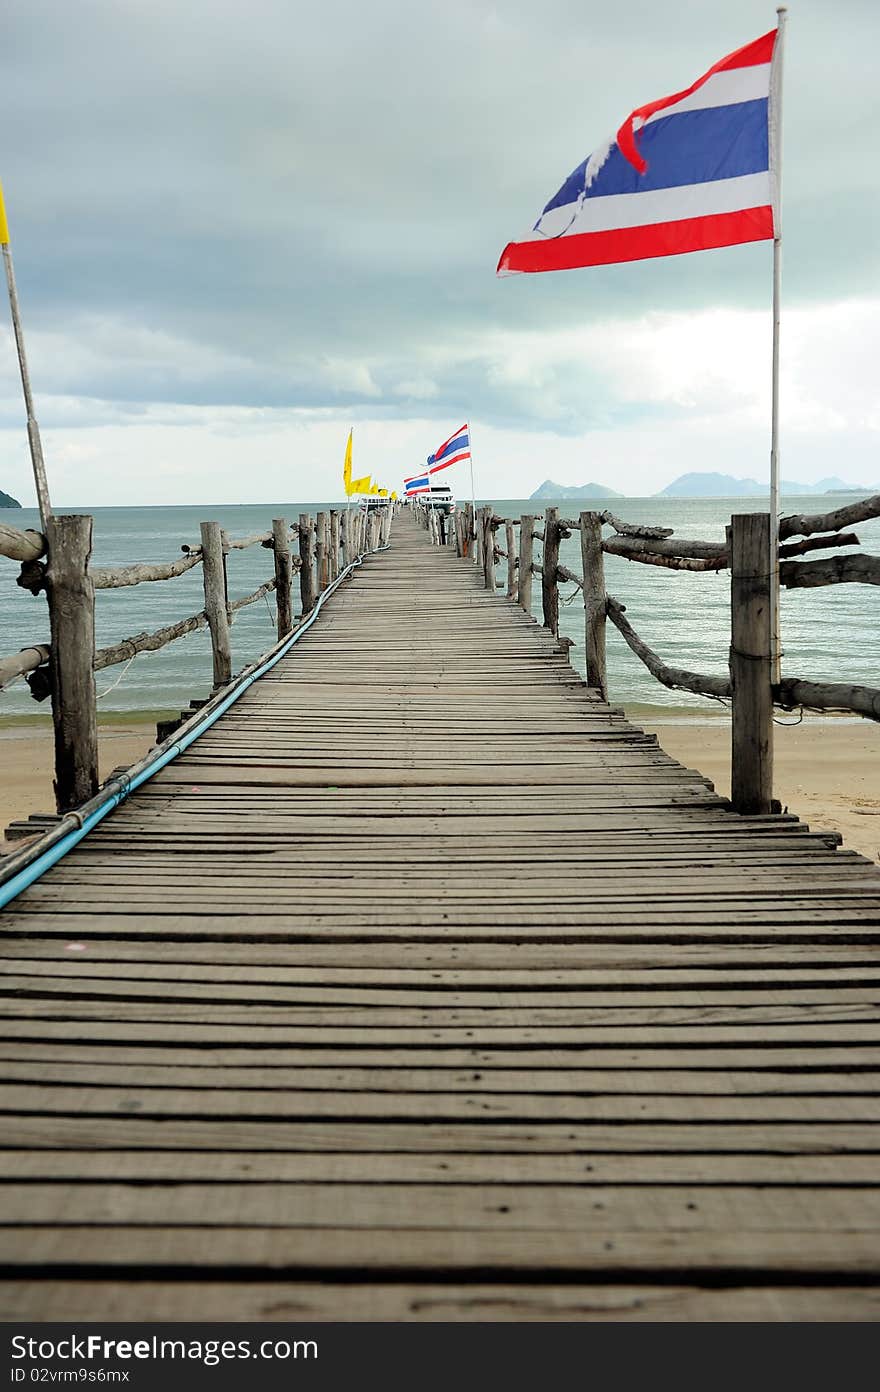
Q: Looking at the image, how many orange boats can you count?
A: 0